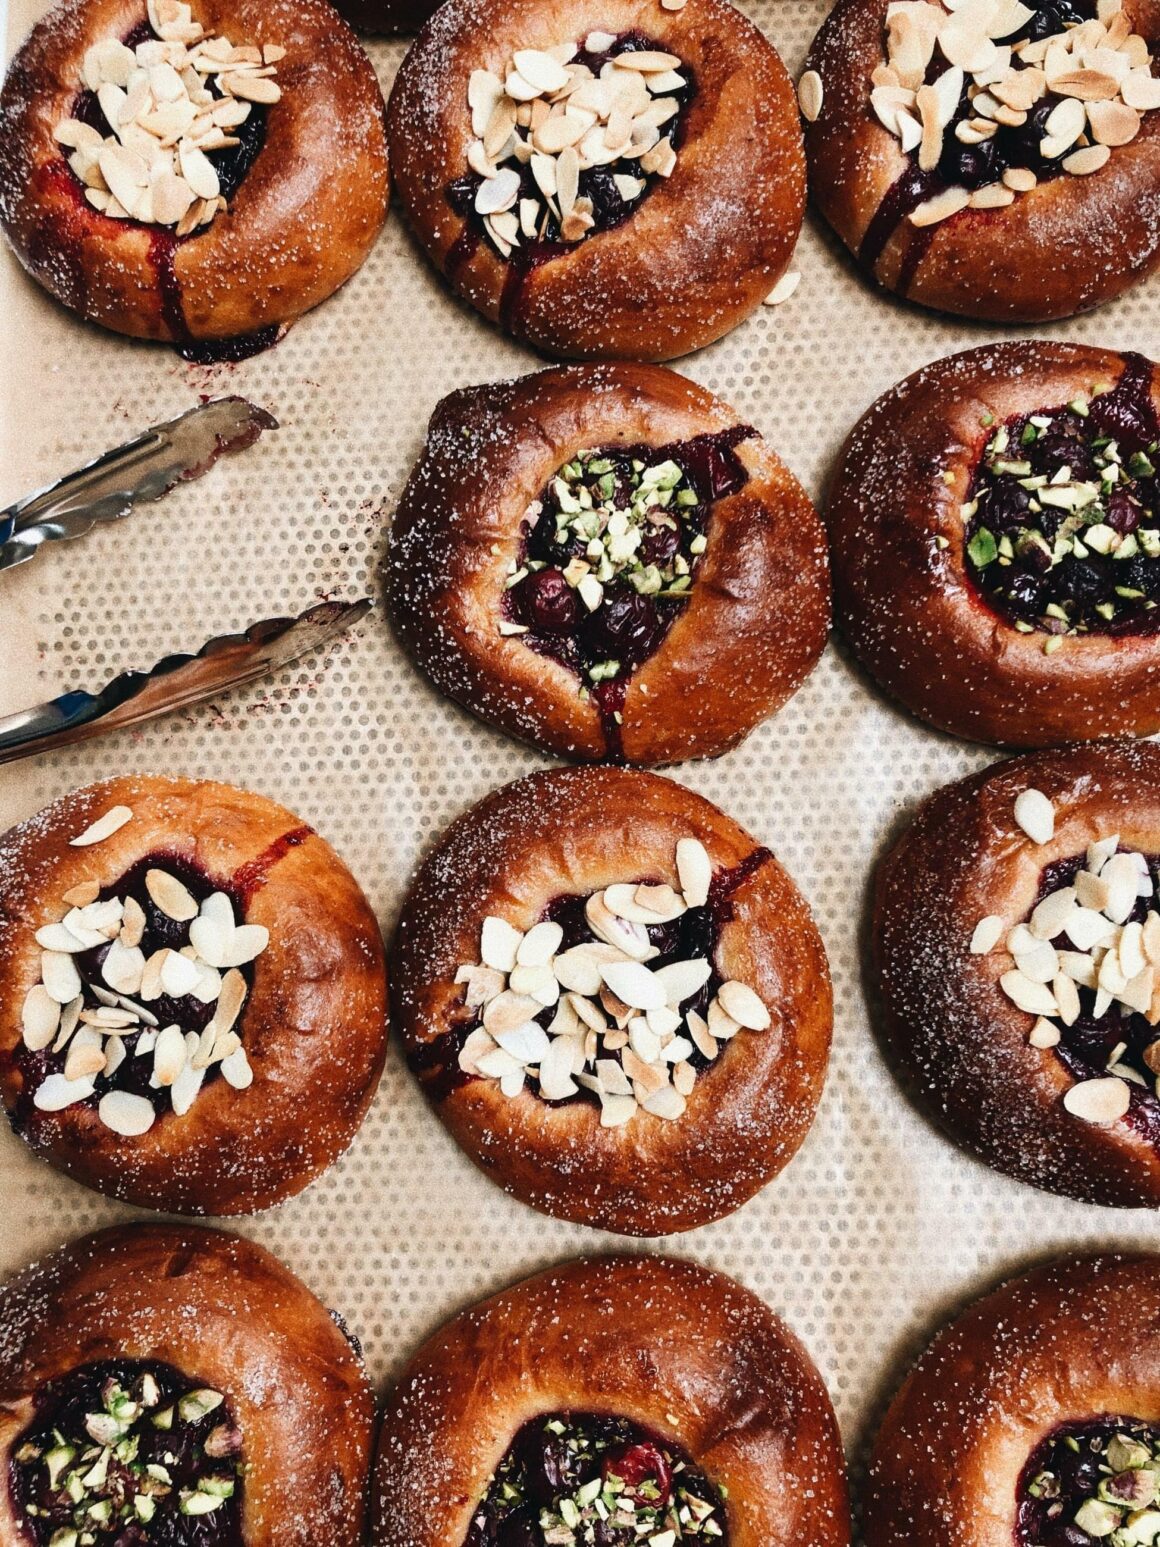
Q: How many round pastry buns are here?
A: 11